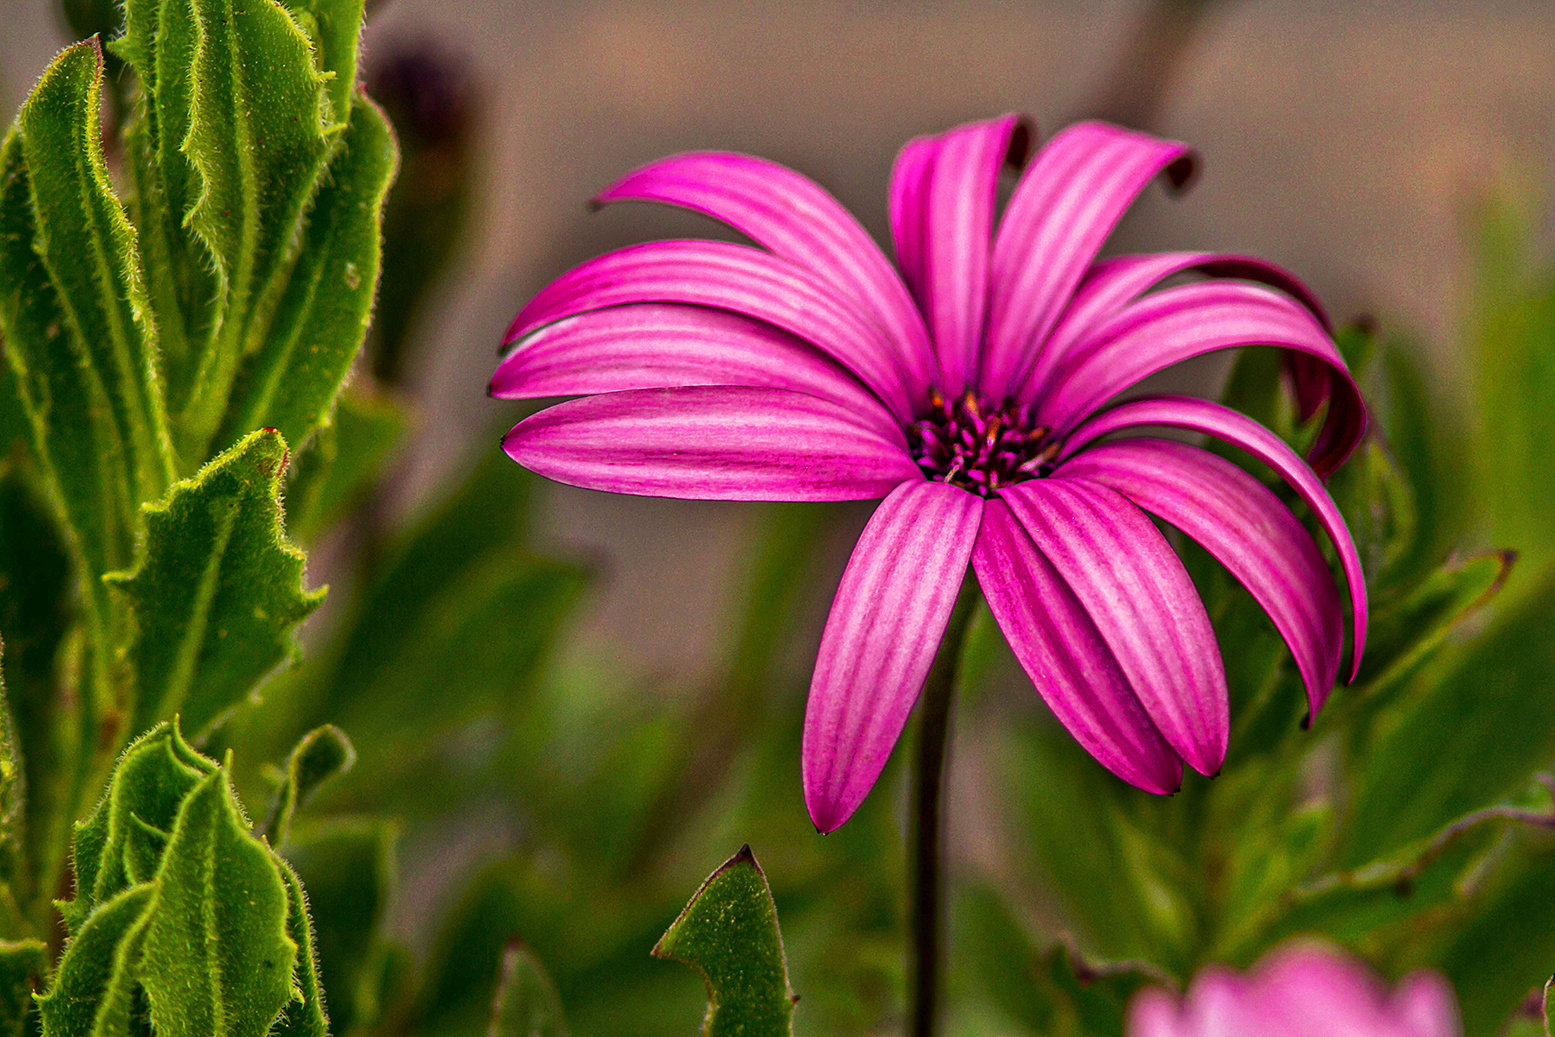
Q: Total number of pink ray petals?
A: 13